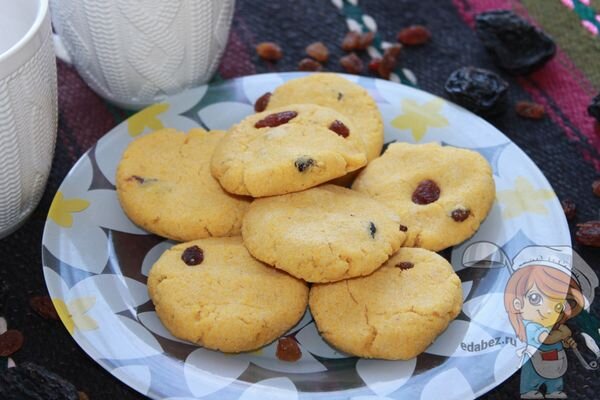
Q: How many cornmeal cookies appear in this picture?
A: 7